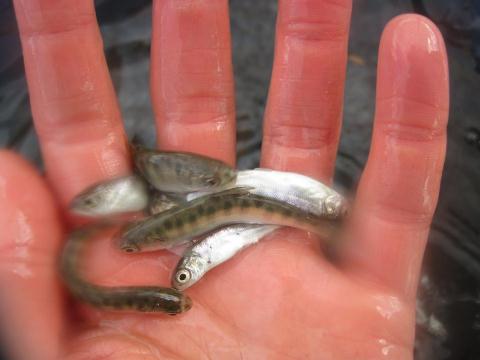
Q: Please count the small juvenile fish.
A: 6